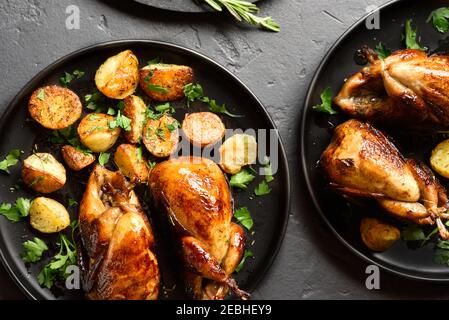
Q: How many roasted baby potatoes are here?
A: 14